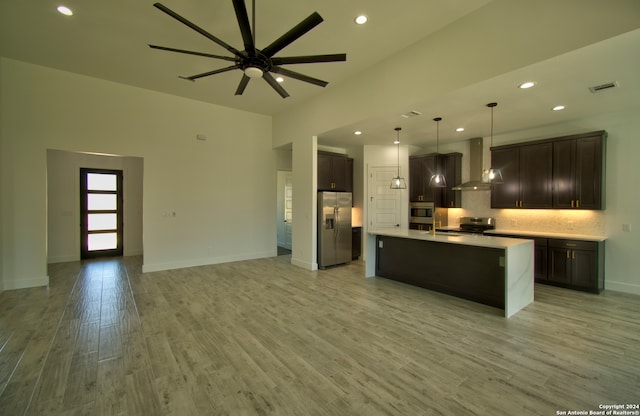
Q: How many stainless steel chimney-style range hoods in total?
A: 1